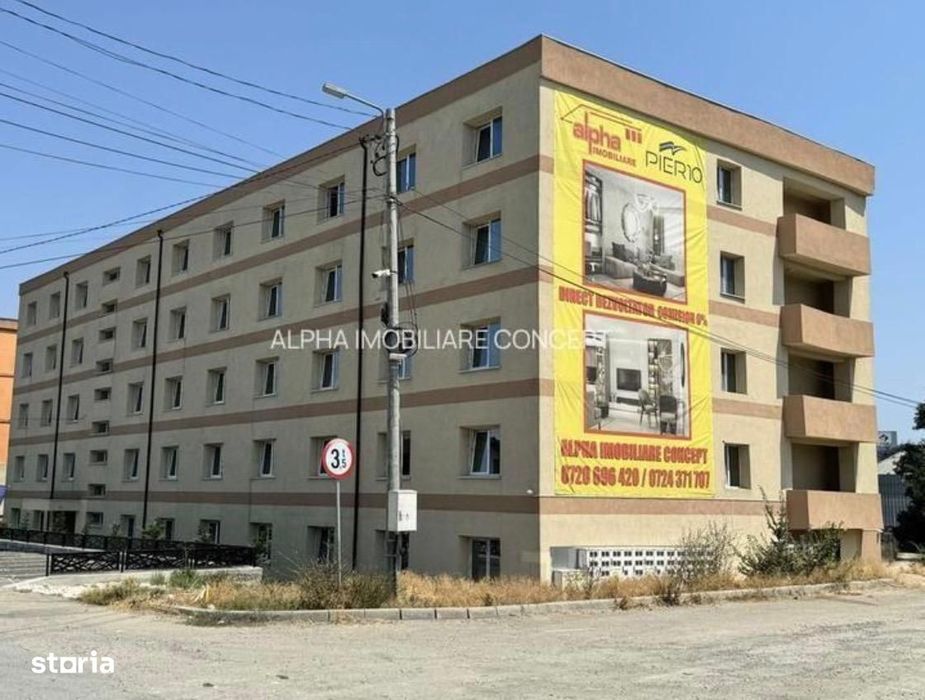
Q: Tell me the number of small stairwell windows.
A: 9